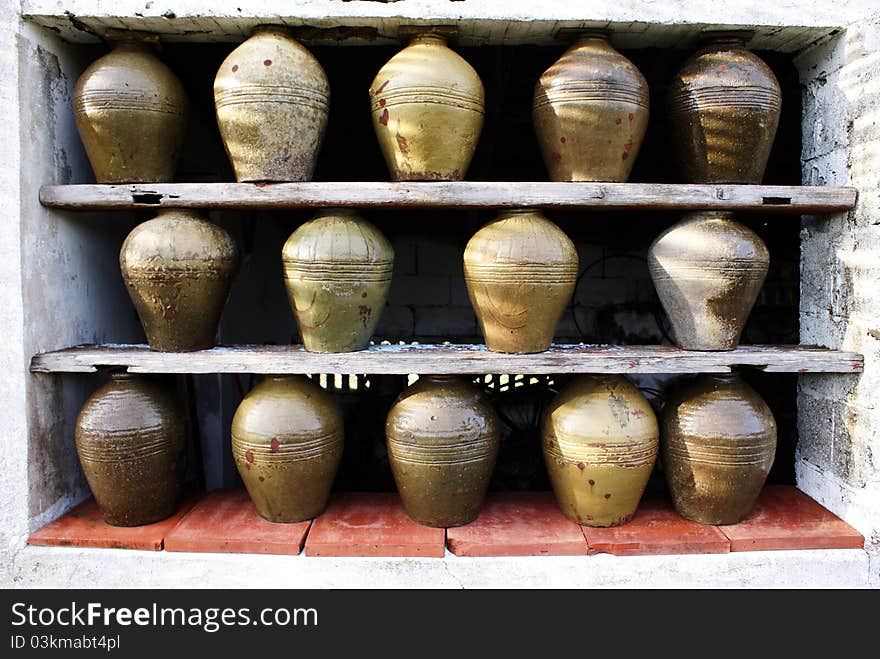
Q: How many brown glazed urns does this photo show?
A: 14